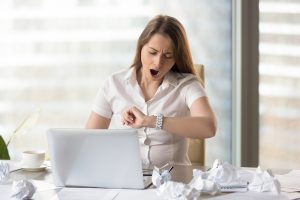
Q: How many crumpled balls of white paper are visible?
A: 7